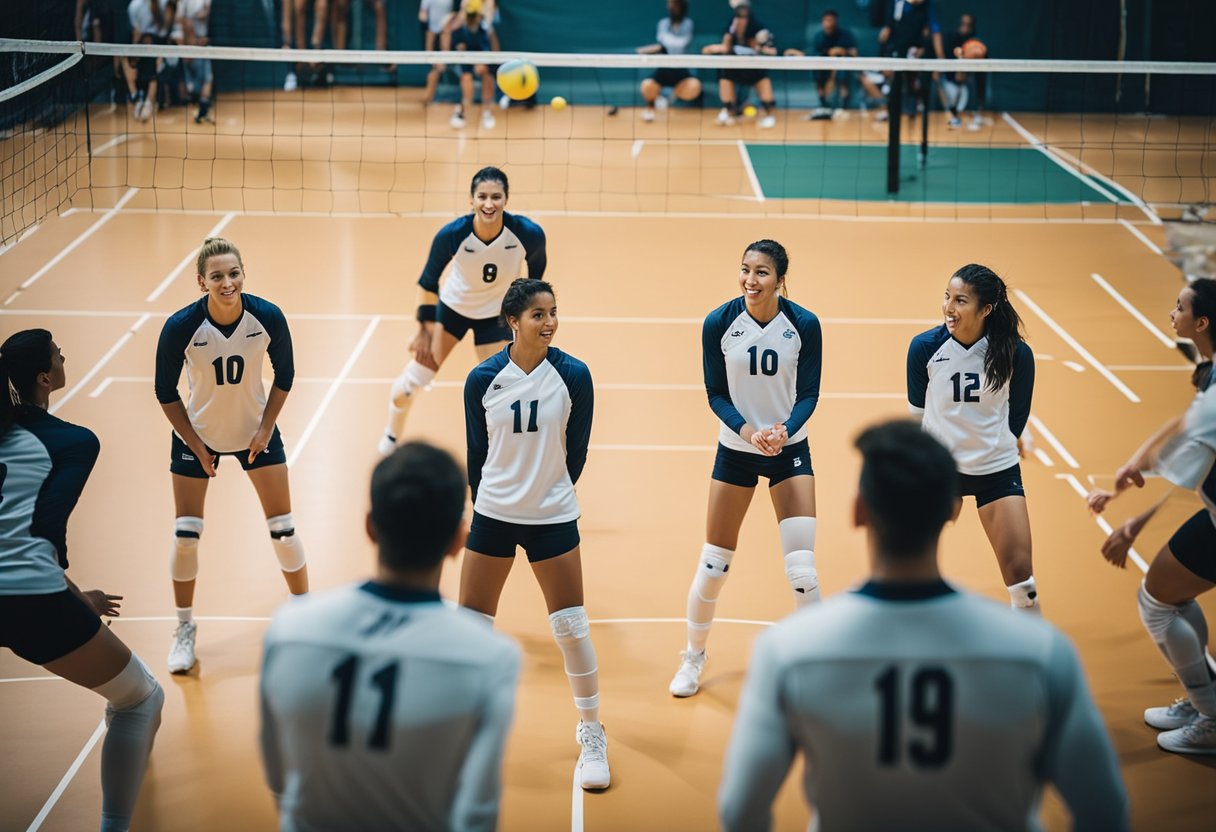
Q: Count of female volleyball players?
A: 7